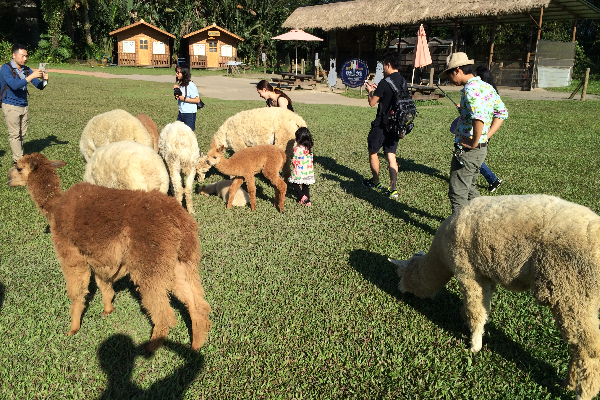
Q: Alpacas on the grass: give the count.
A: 9